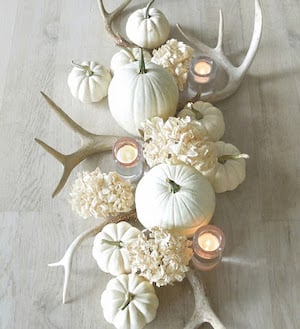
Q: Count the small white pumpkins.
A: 7